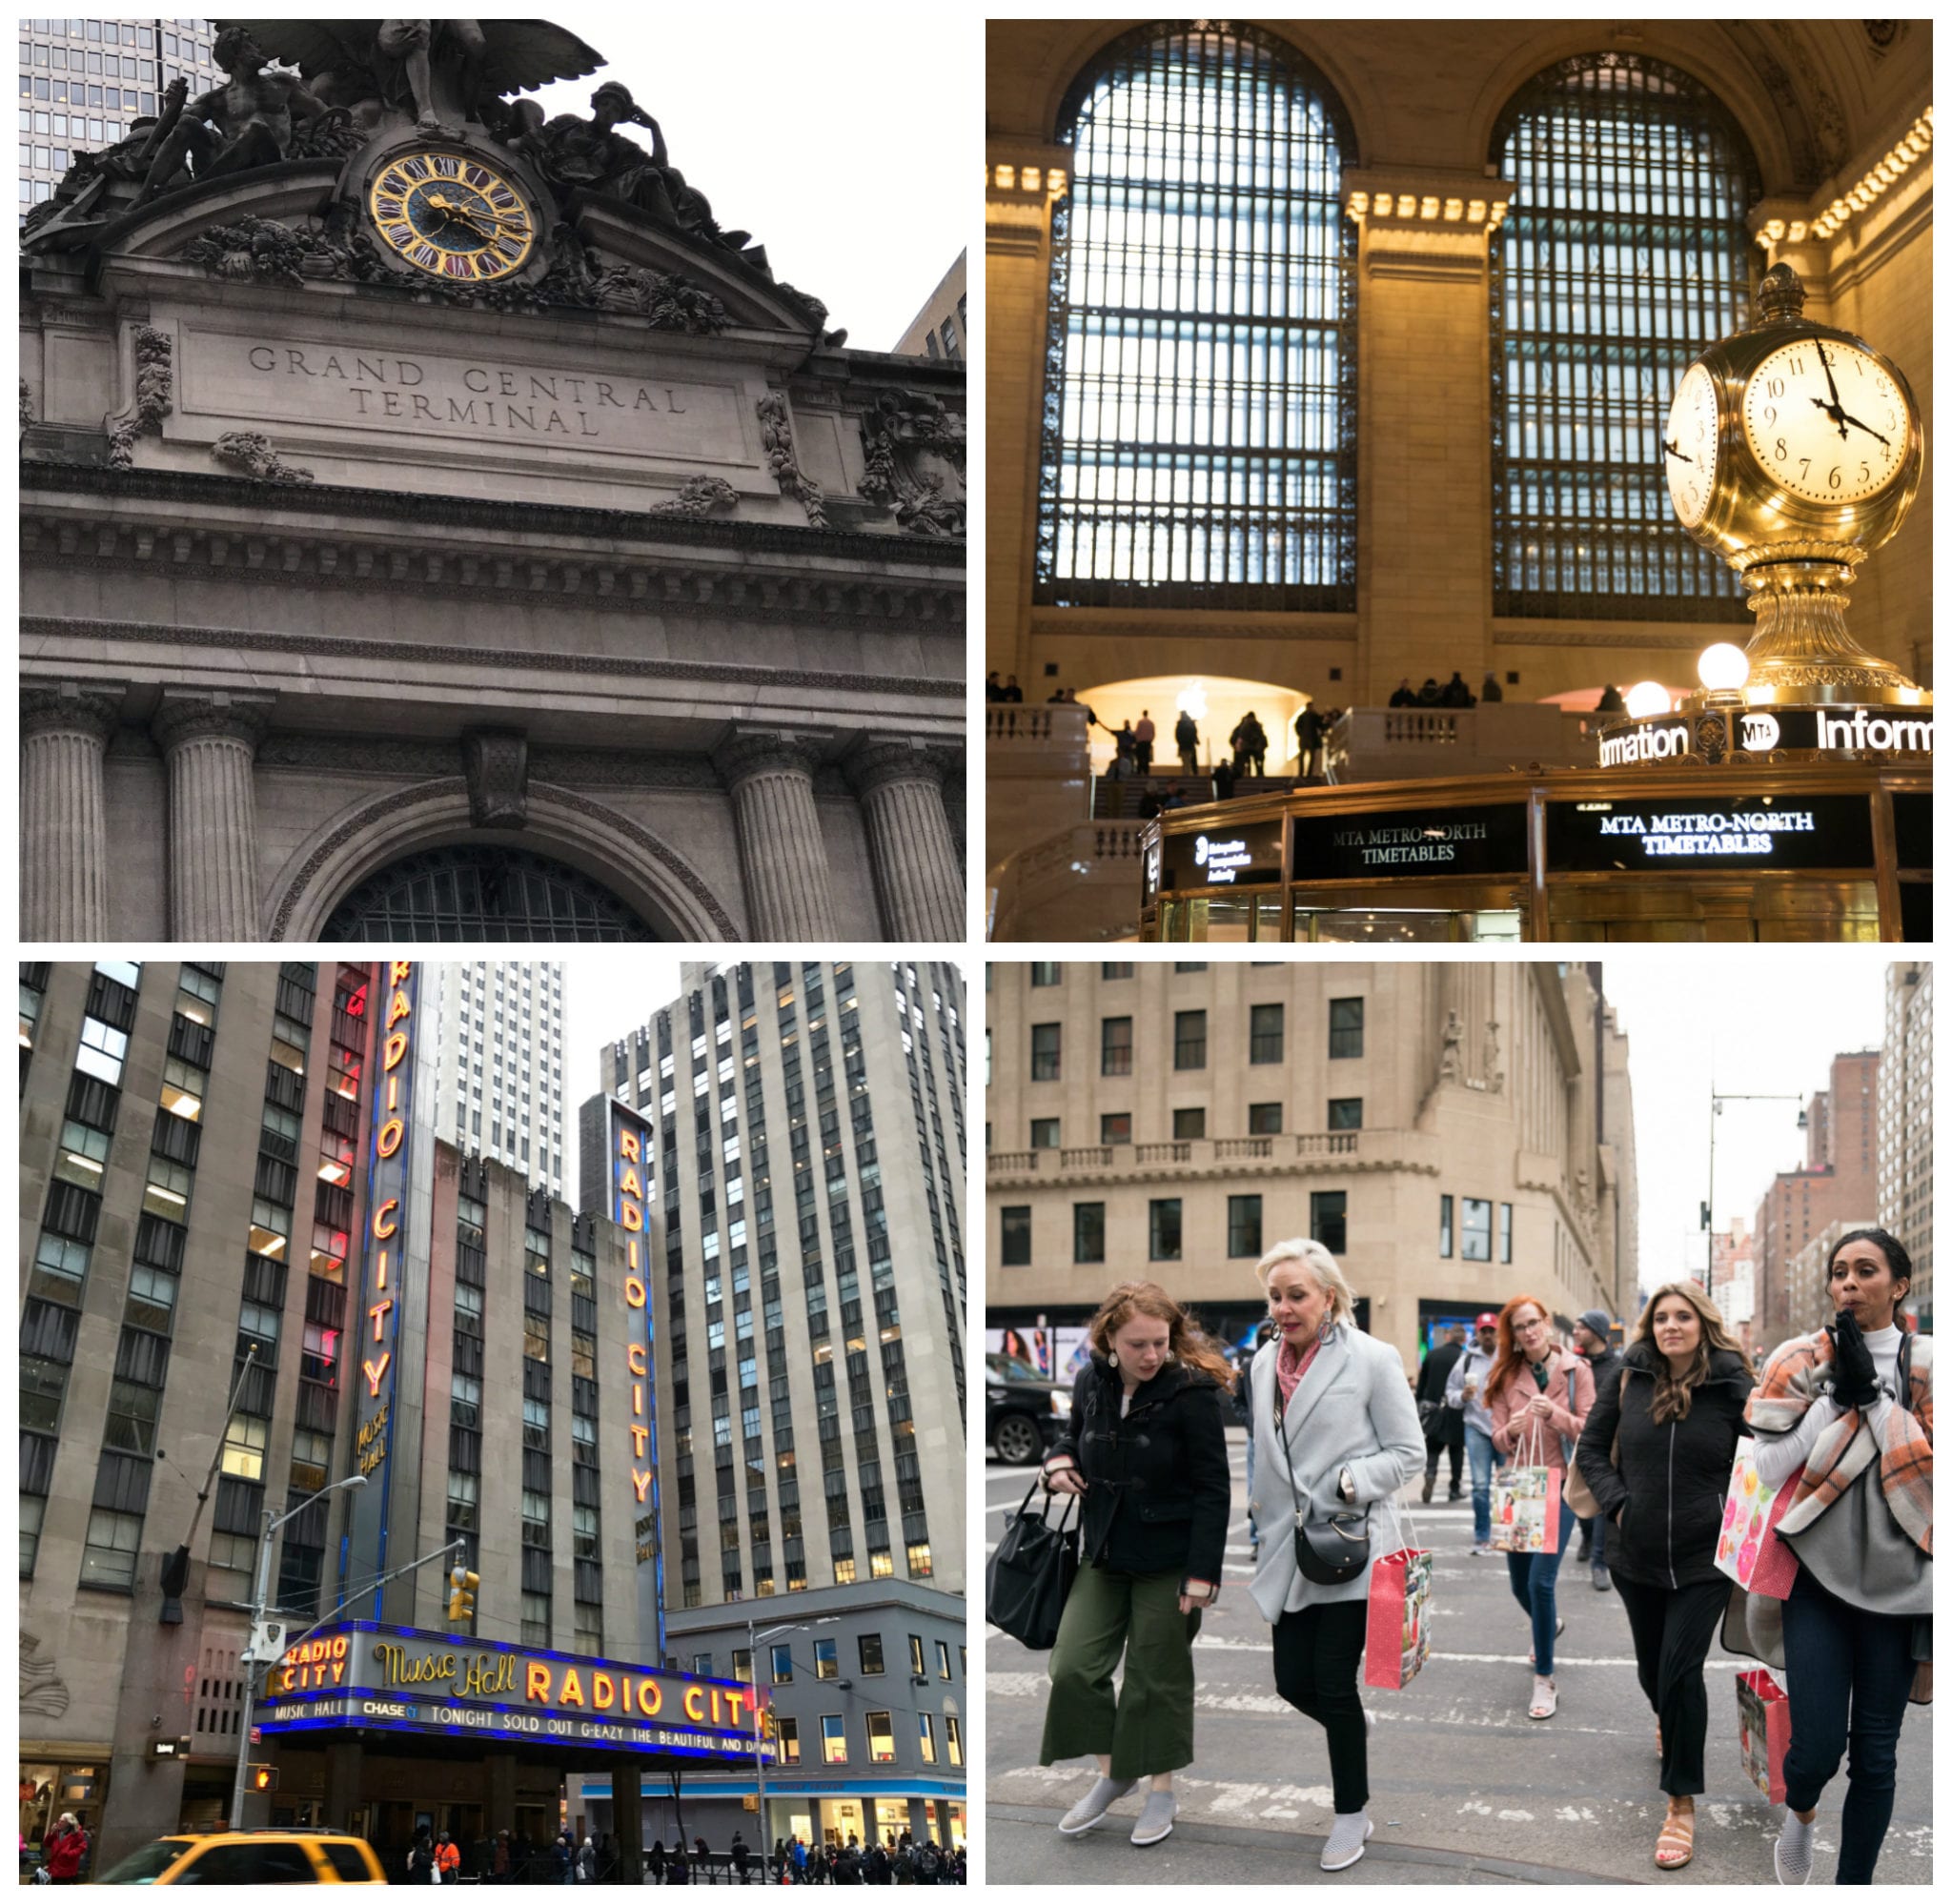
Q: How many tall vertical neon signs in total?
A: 2